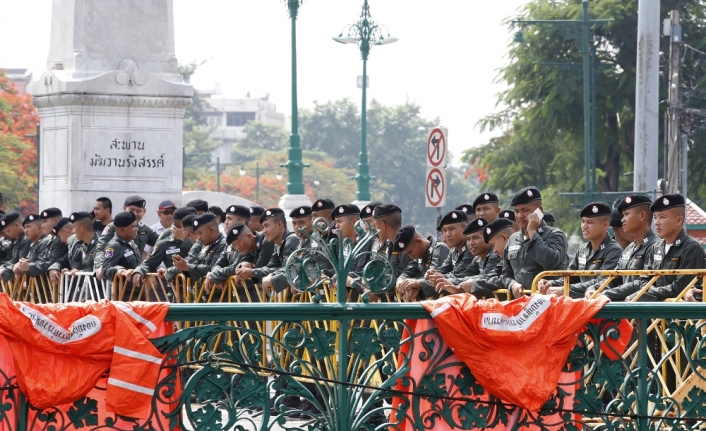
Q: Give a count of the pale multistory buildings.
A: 1